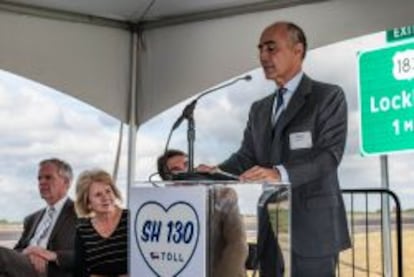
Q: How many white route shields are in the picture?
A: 1